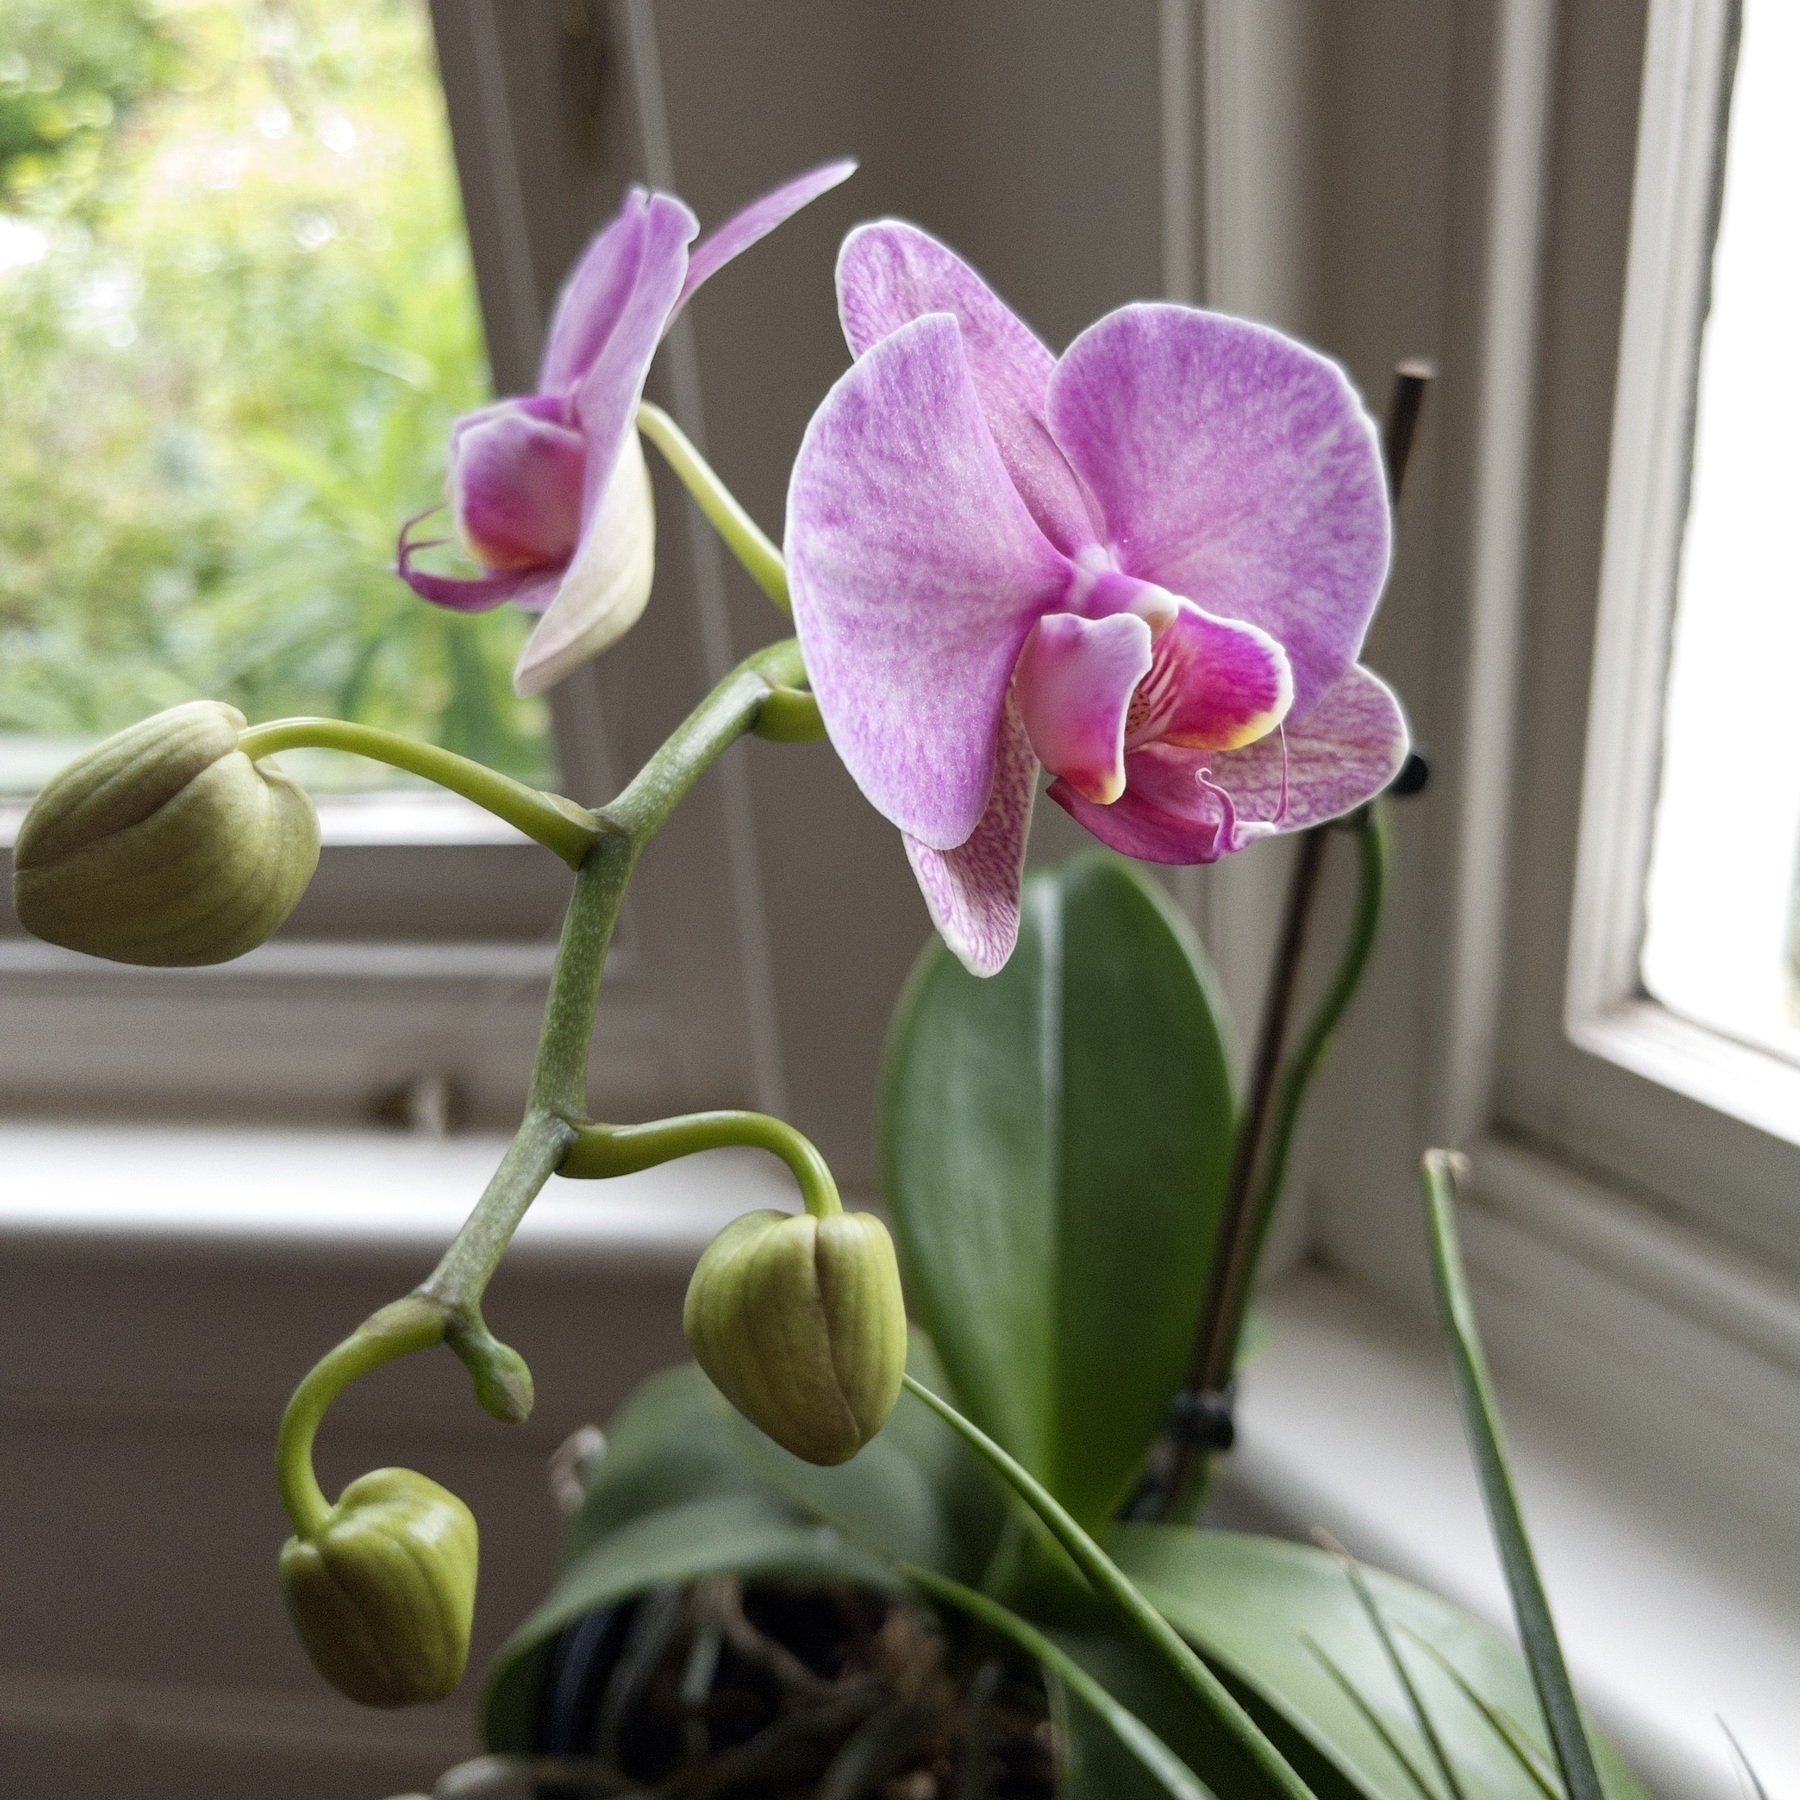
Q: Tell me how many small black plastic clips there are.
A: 2